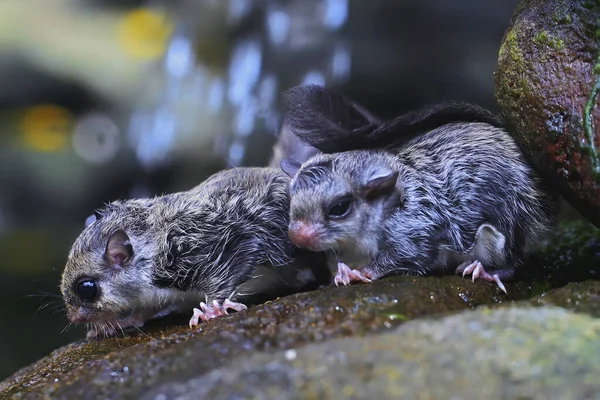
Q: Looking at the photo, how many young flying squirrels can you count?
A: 2